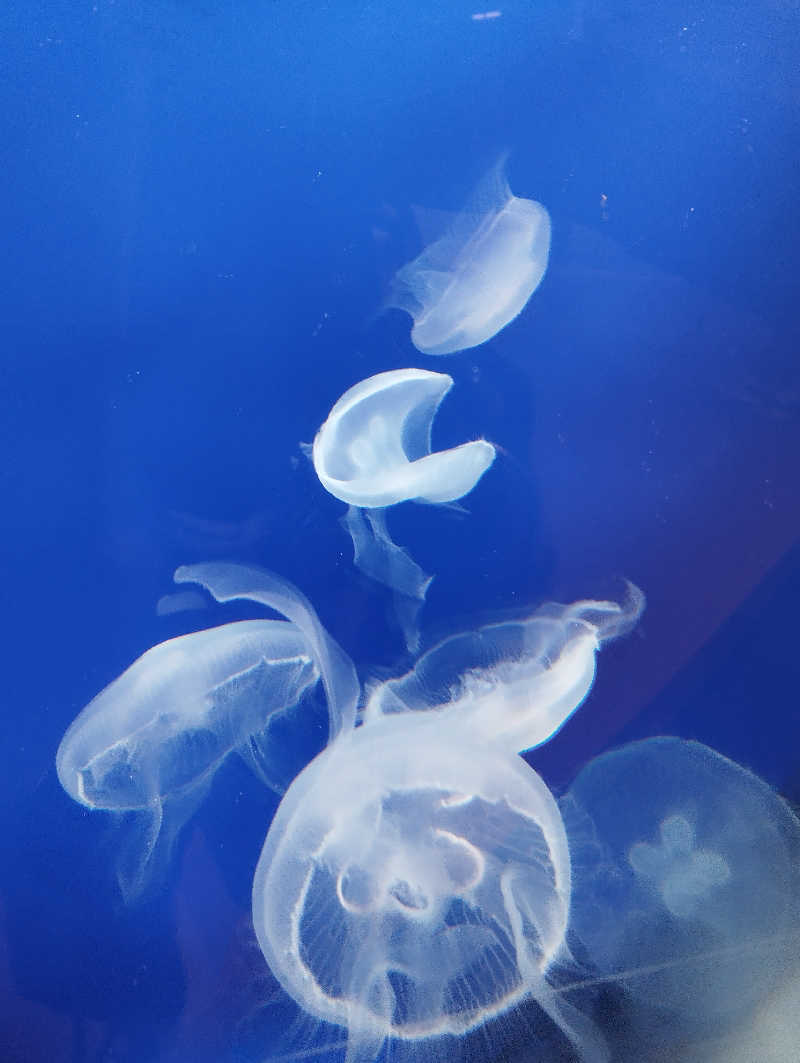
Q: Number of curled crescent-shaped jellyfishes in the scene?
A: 1